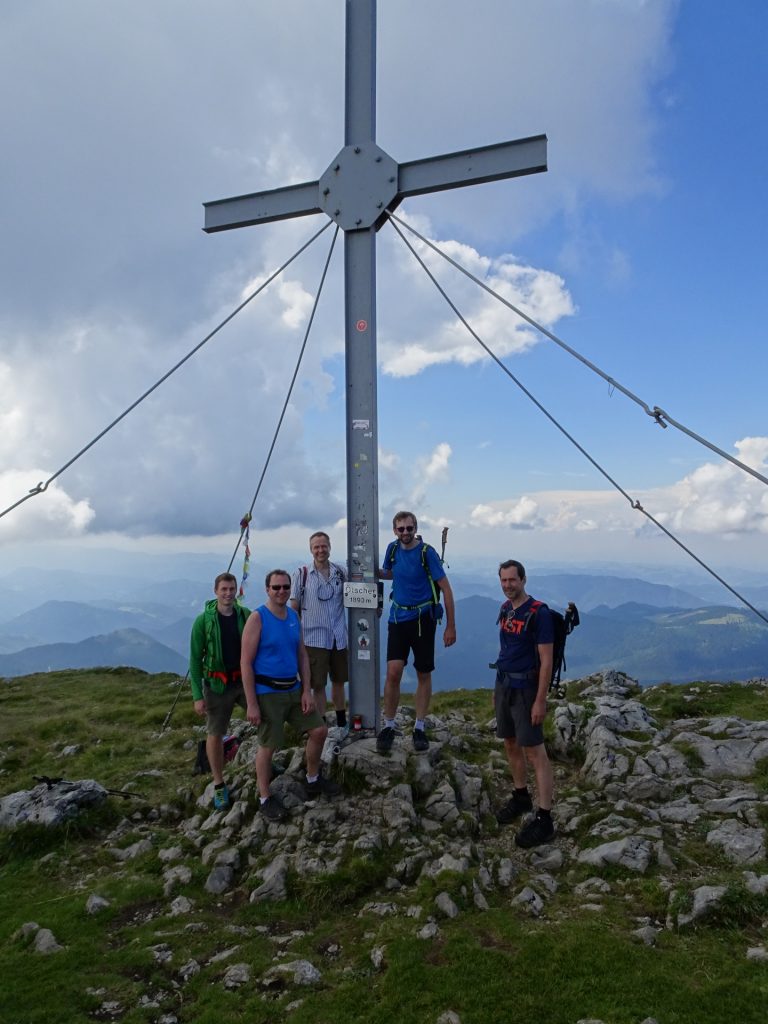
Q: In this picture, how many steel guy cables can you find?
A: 4